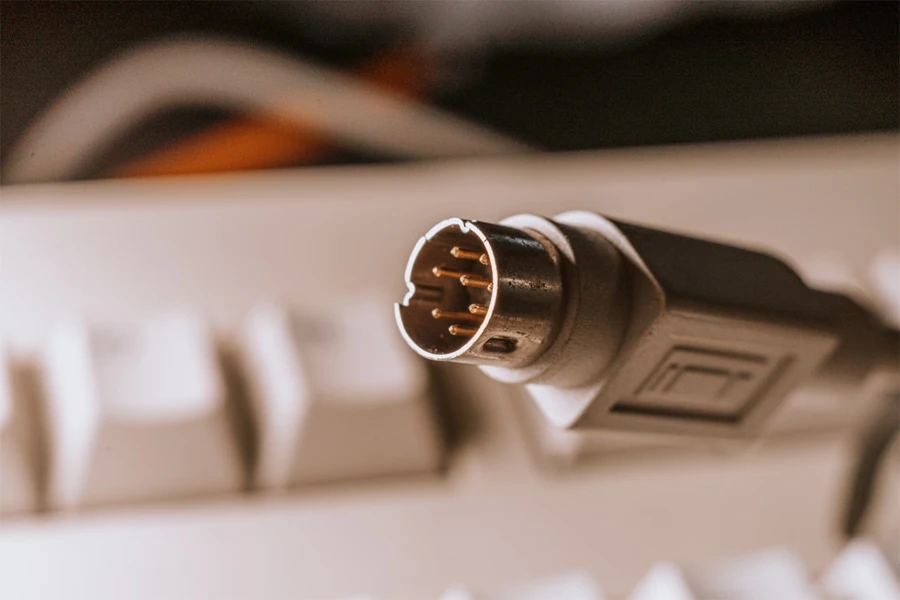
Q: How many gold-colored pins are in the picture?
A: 8